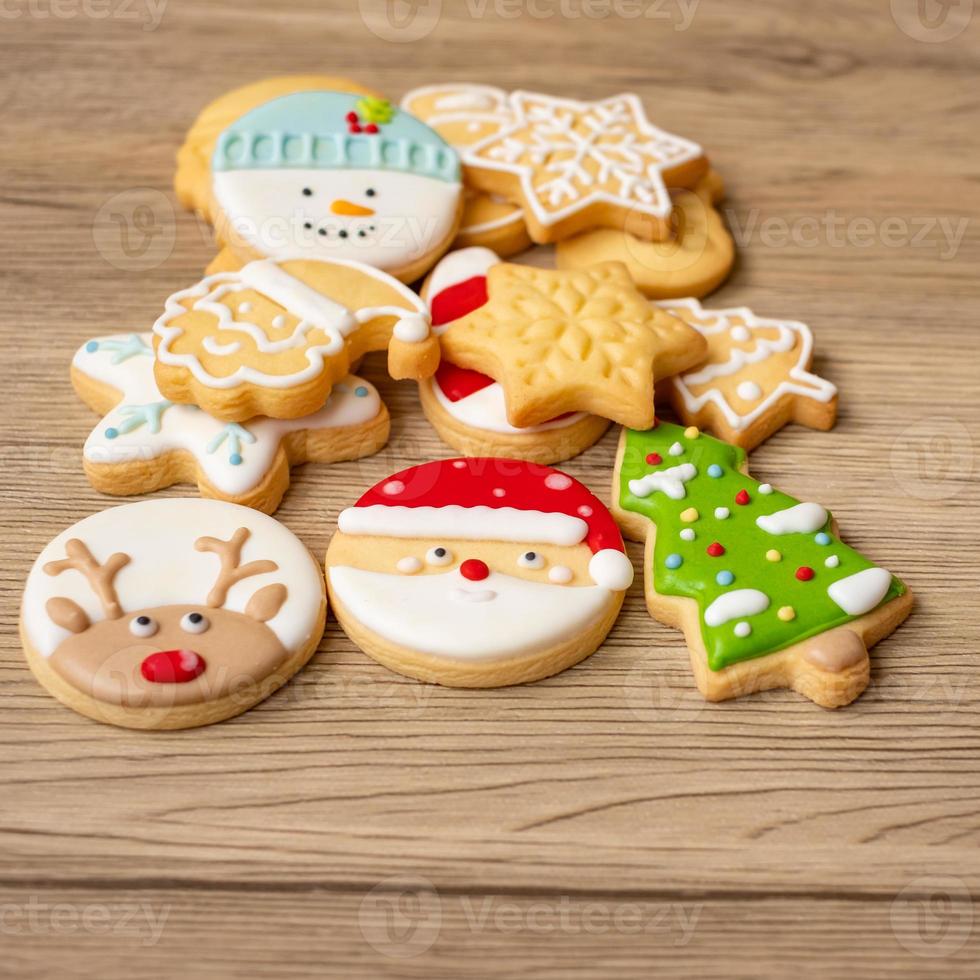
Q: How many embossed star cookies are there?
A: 1